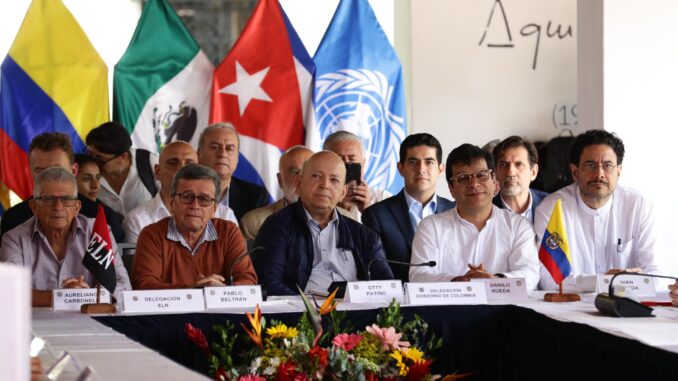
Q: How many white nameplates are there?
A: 7